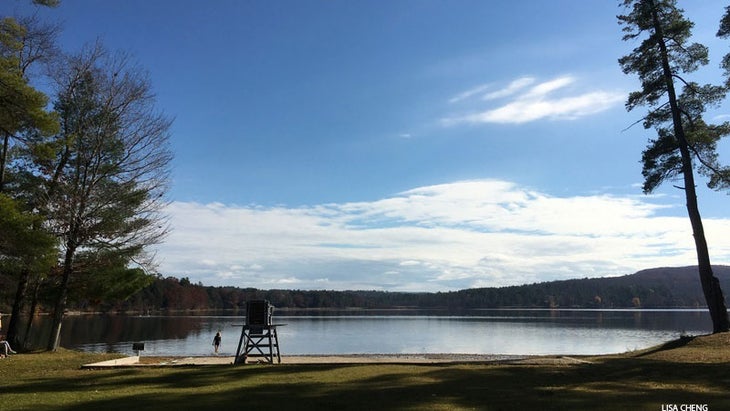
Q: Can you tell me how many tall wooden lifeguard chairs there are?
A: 1